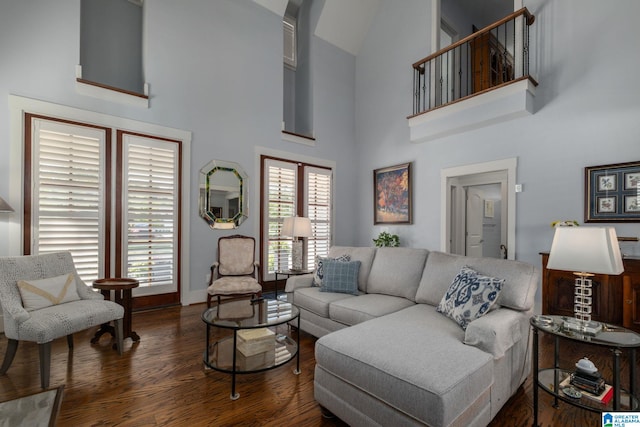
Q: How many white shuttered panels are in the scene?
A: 4